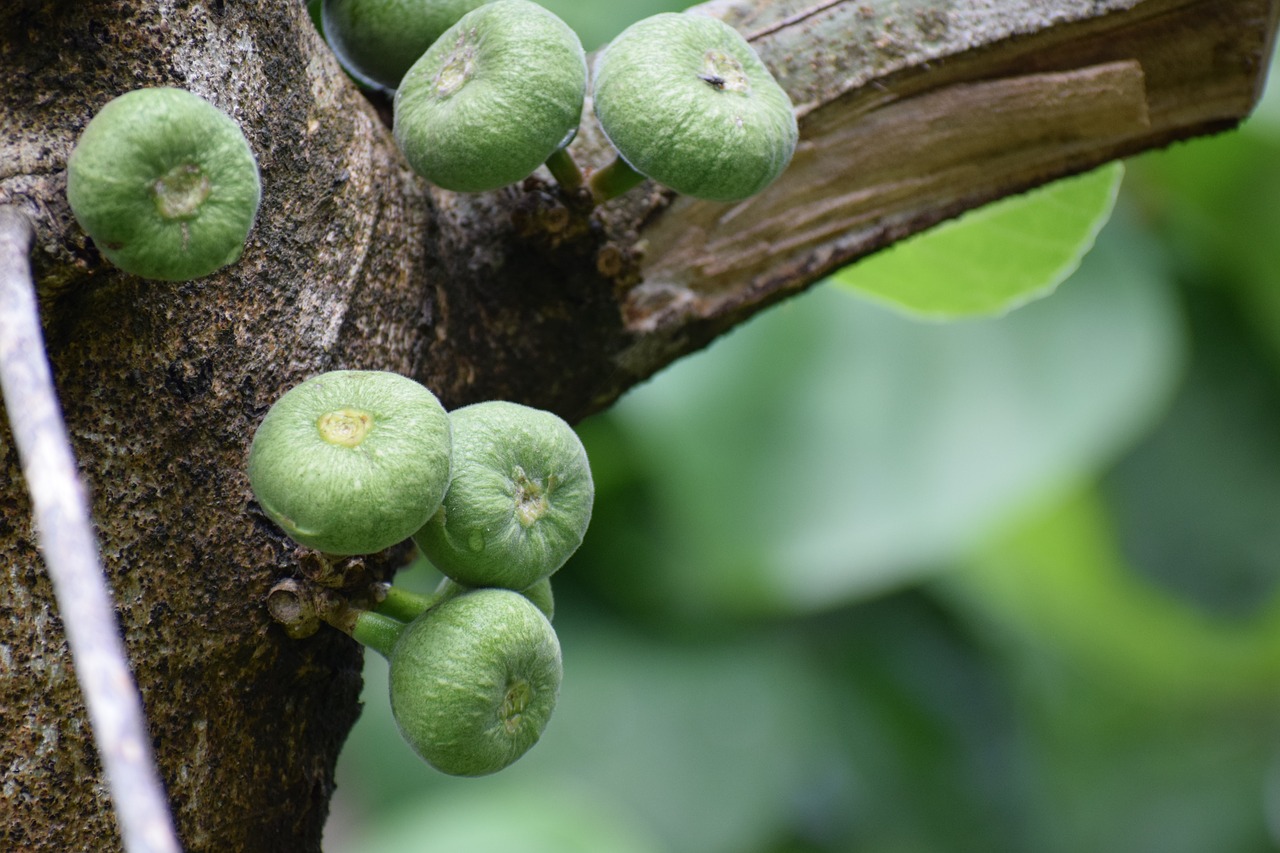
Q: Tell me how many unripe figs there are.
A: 8